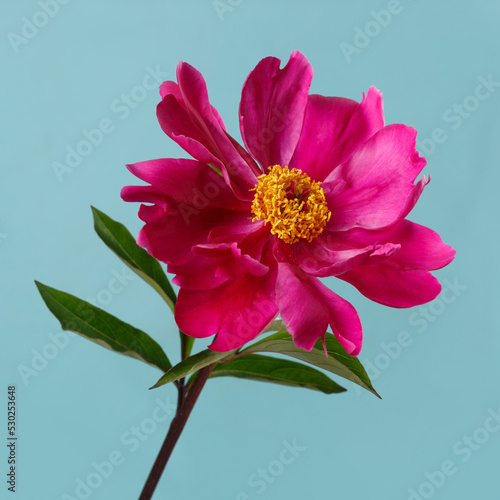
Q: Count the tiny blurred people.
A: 0